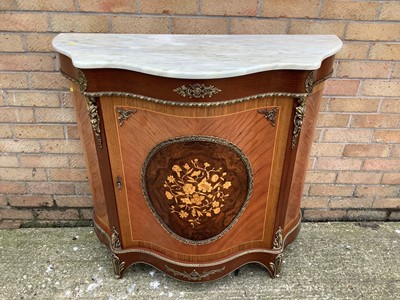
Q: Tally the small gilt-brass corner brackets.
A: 2